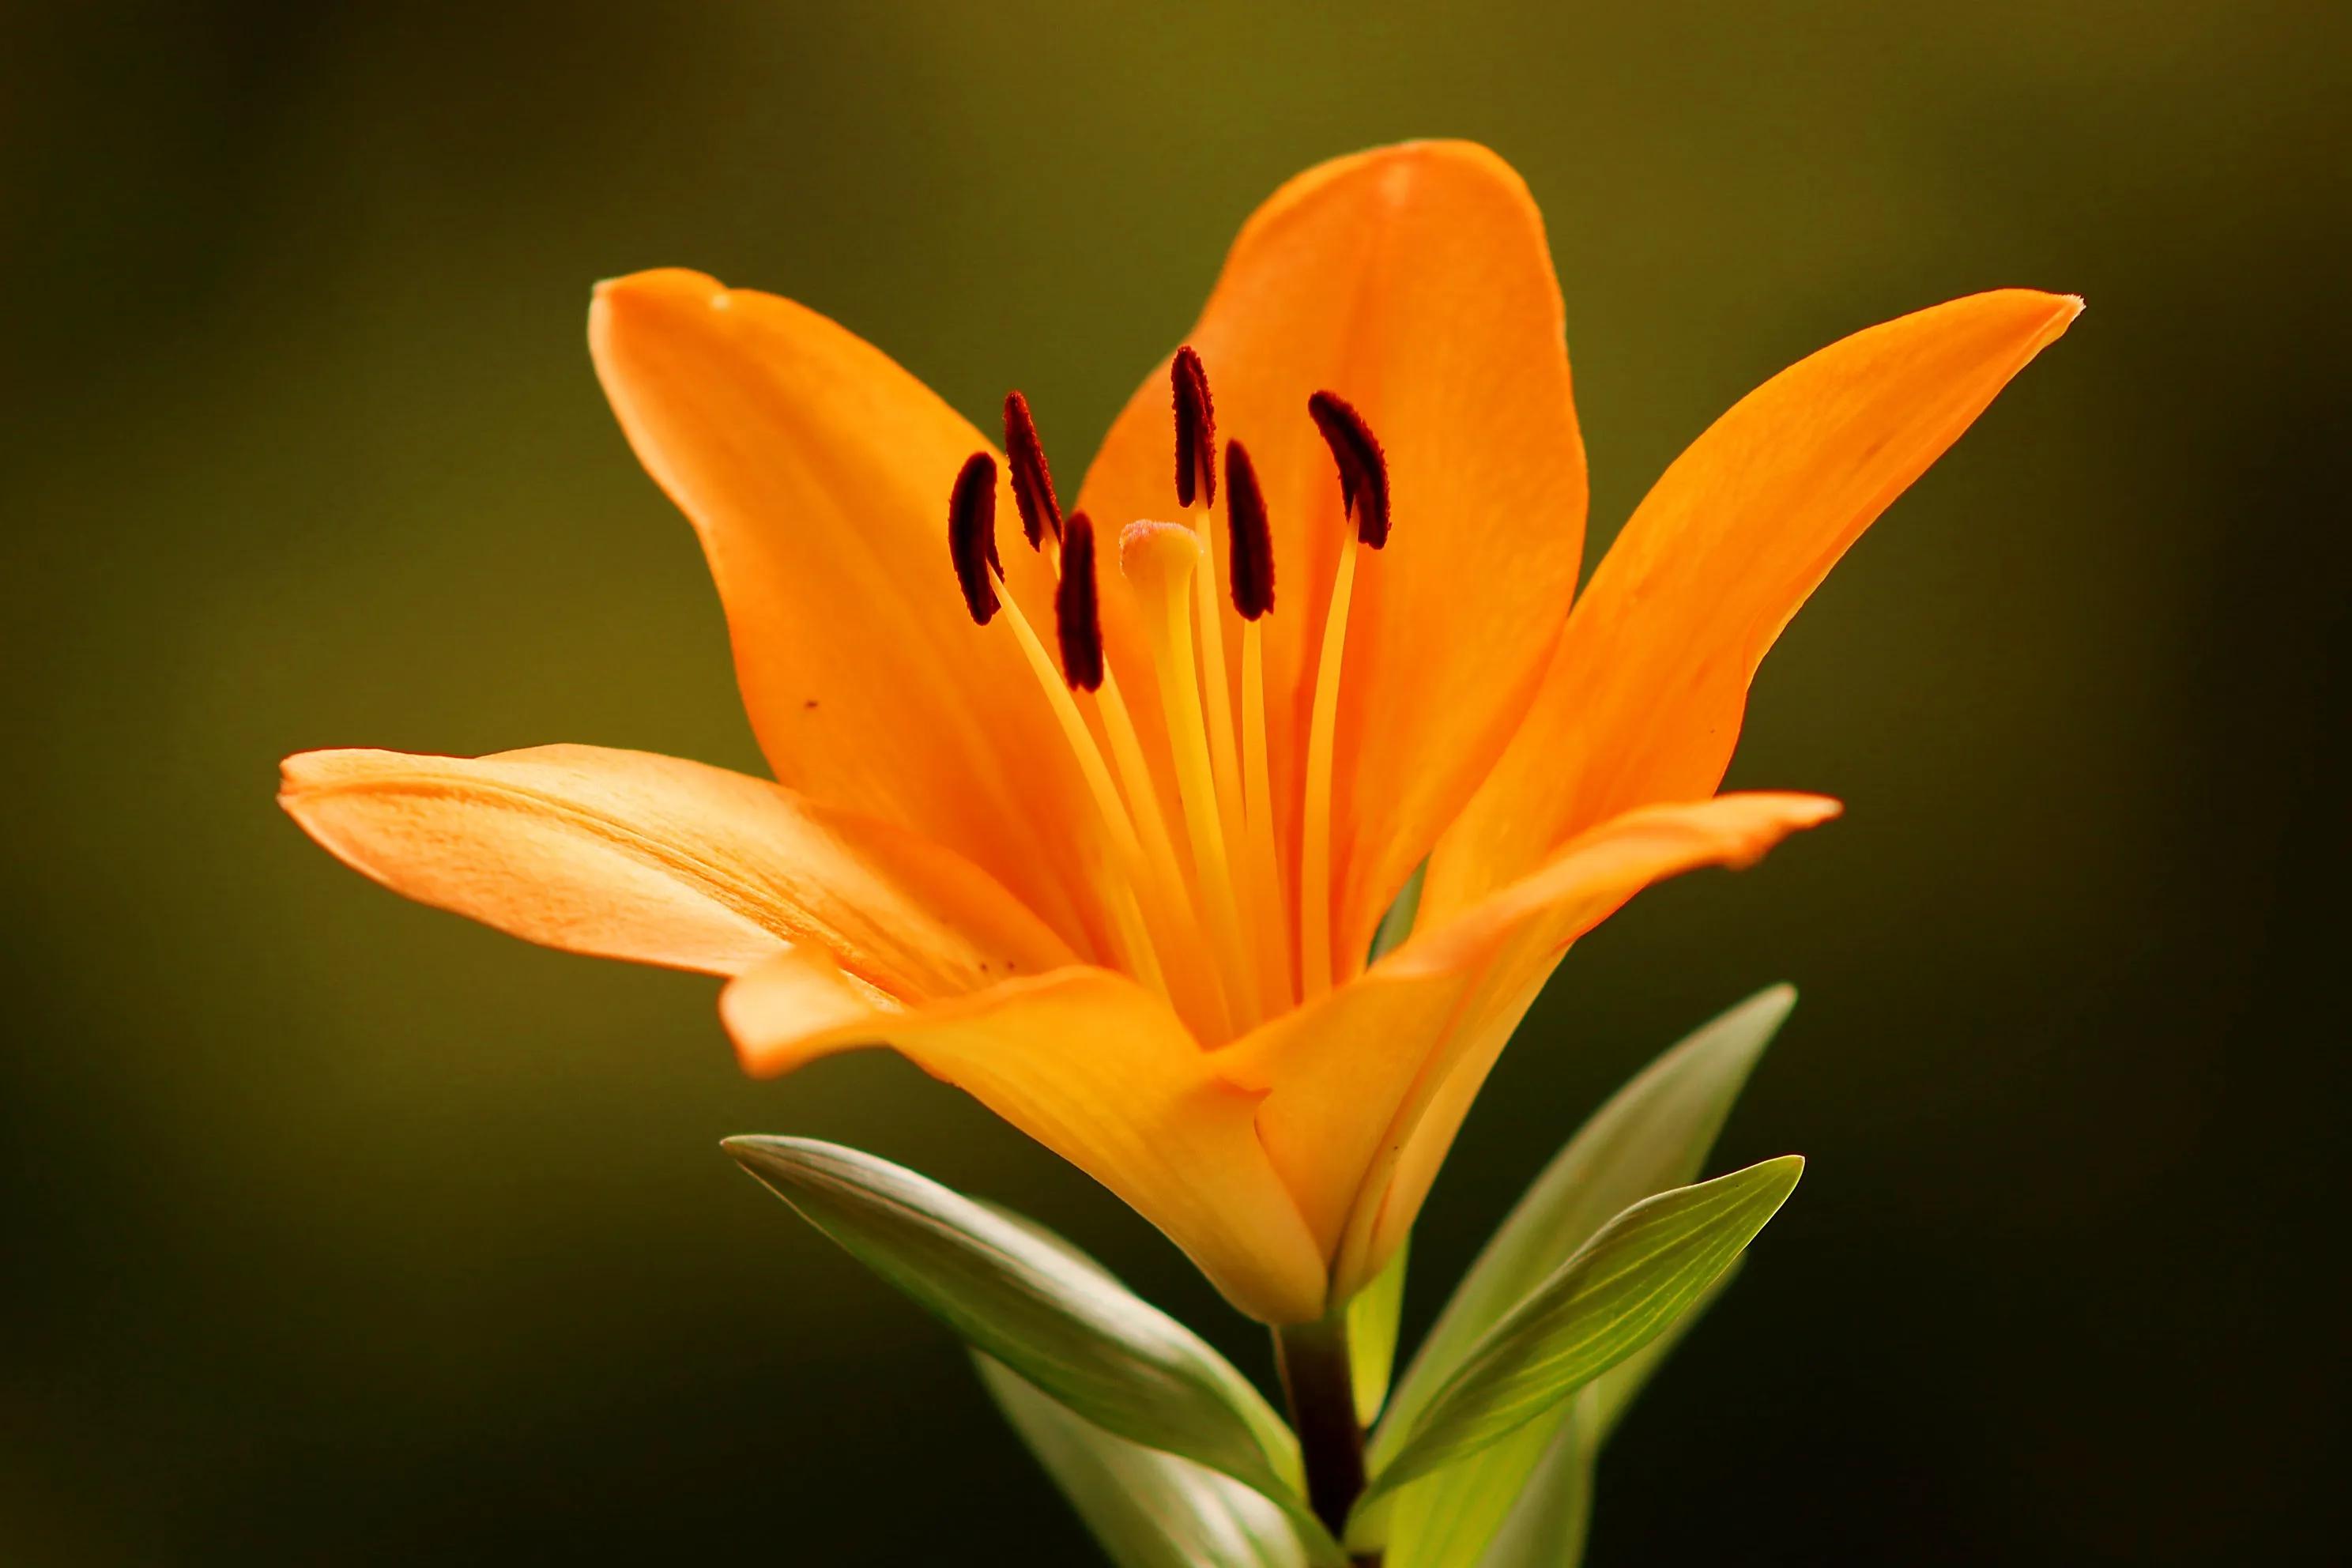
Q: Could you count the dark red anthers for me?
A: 6